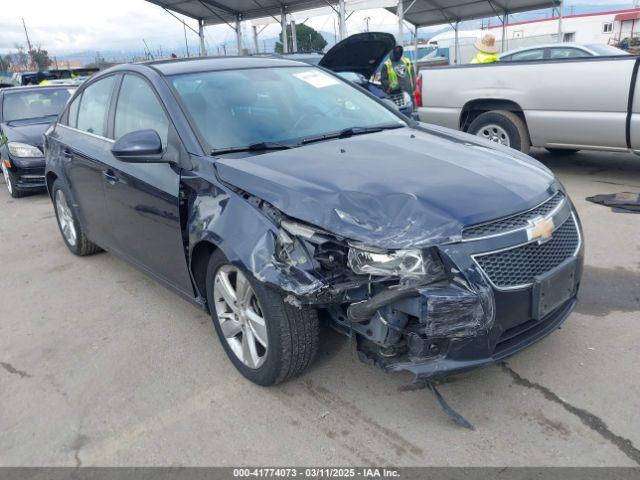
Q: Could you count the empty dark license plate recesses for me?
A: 1